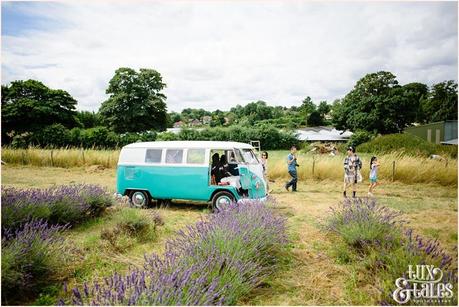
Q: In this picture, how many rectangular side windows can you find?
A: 3